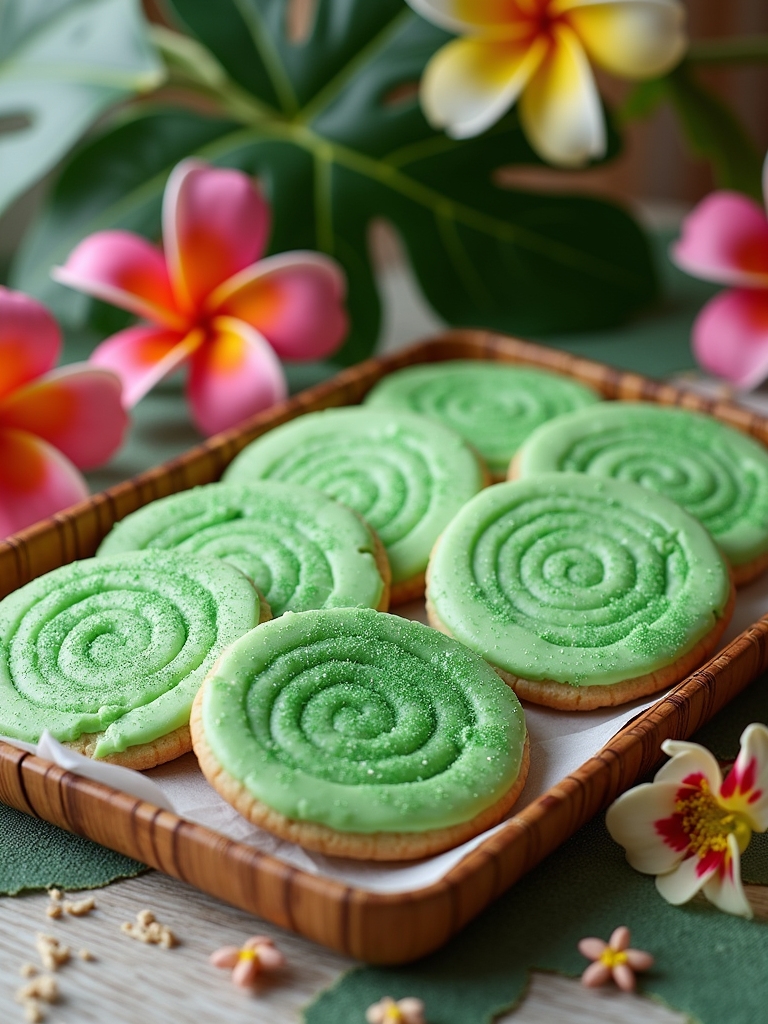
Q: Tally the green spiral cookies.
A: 7